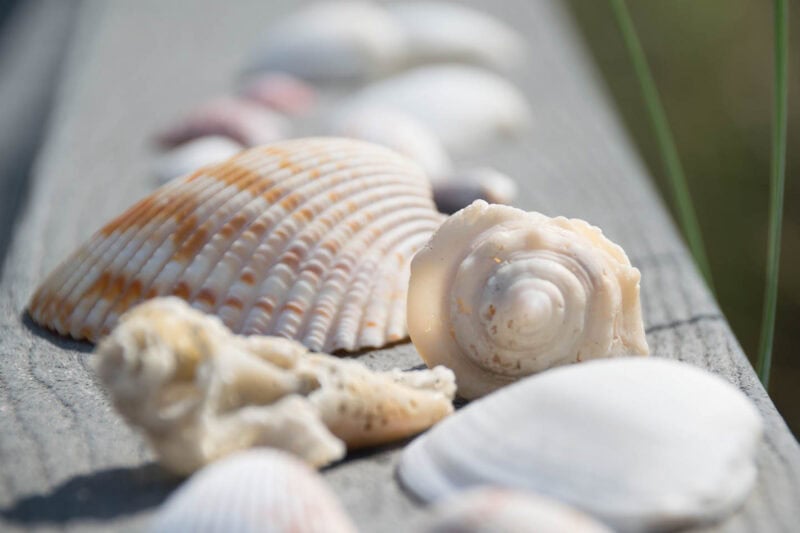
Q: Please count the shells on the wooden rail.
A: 14